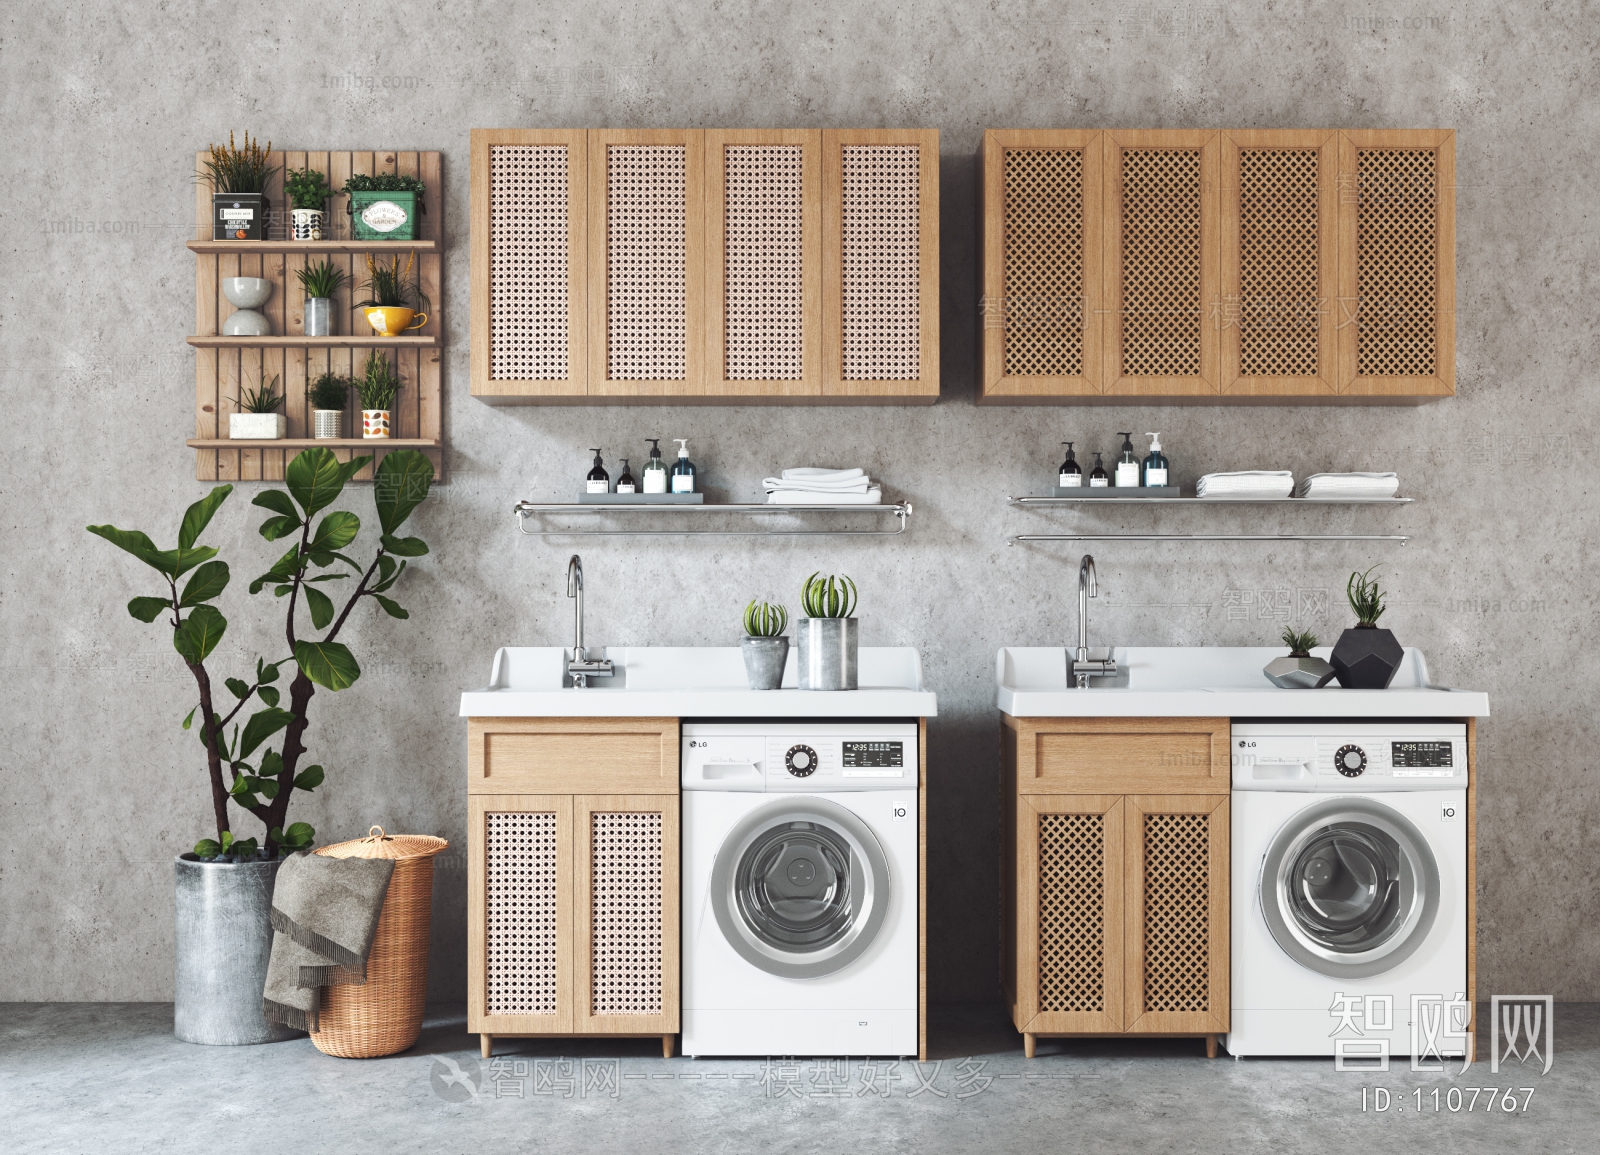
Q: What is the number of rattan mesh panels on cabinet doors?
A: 12